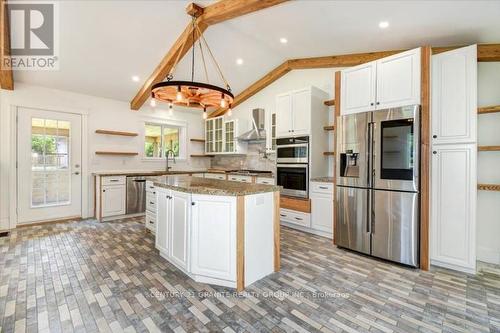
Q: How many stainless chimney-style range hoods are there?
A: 1